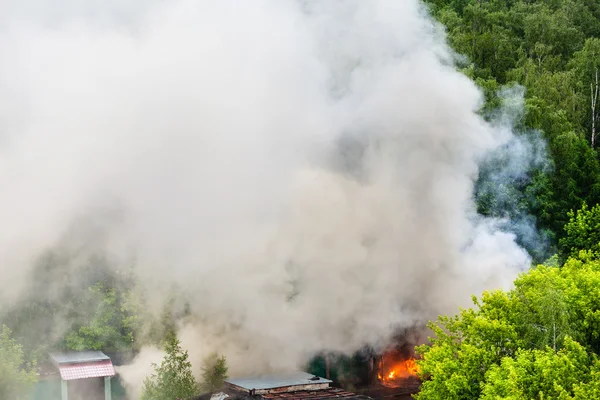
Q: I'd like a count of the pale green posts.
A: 2